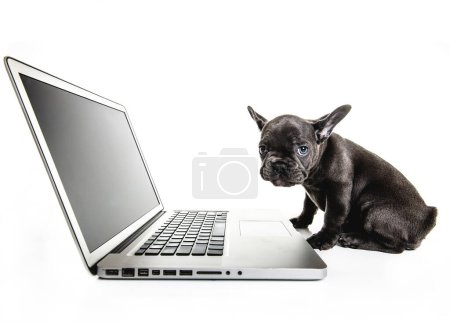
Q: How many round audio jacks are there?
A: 2